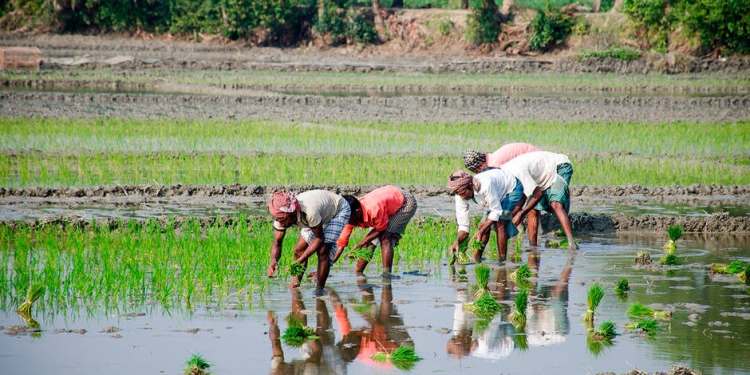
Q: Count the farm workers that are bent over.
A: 5